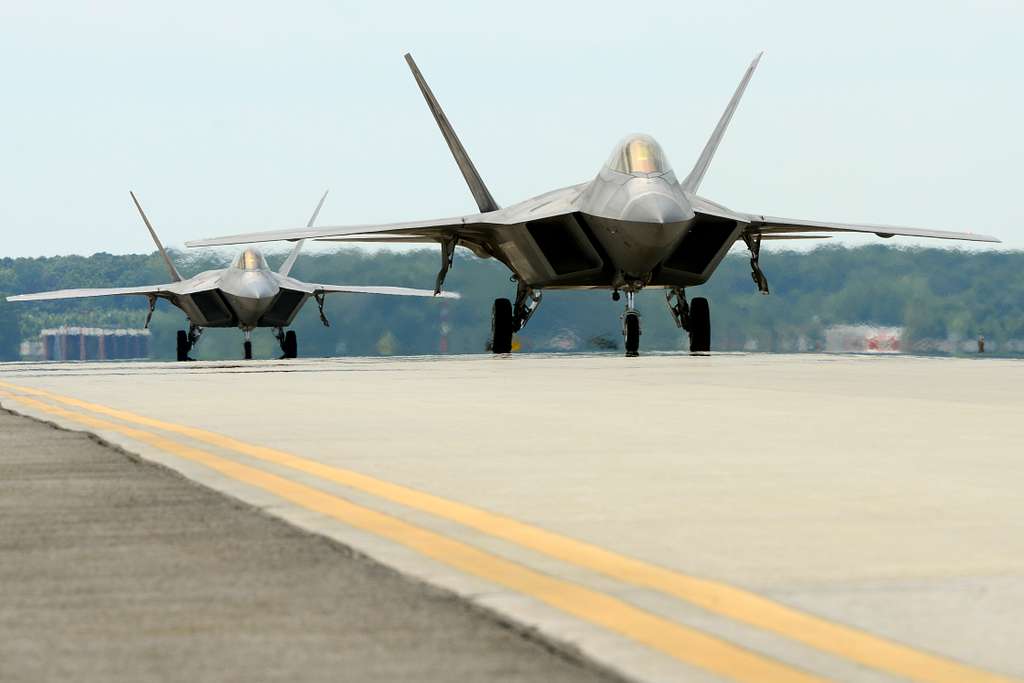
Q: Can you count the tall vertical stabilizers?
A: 4